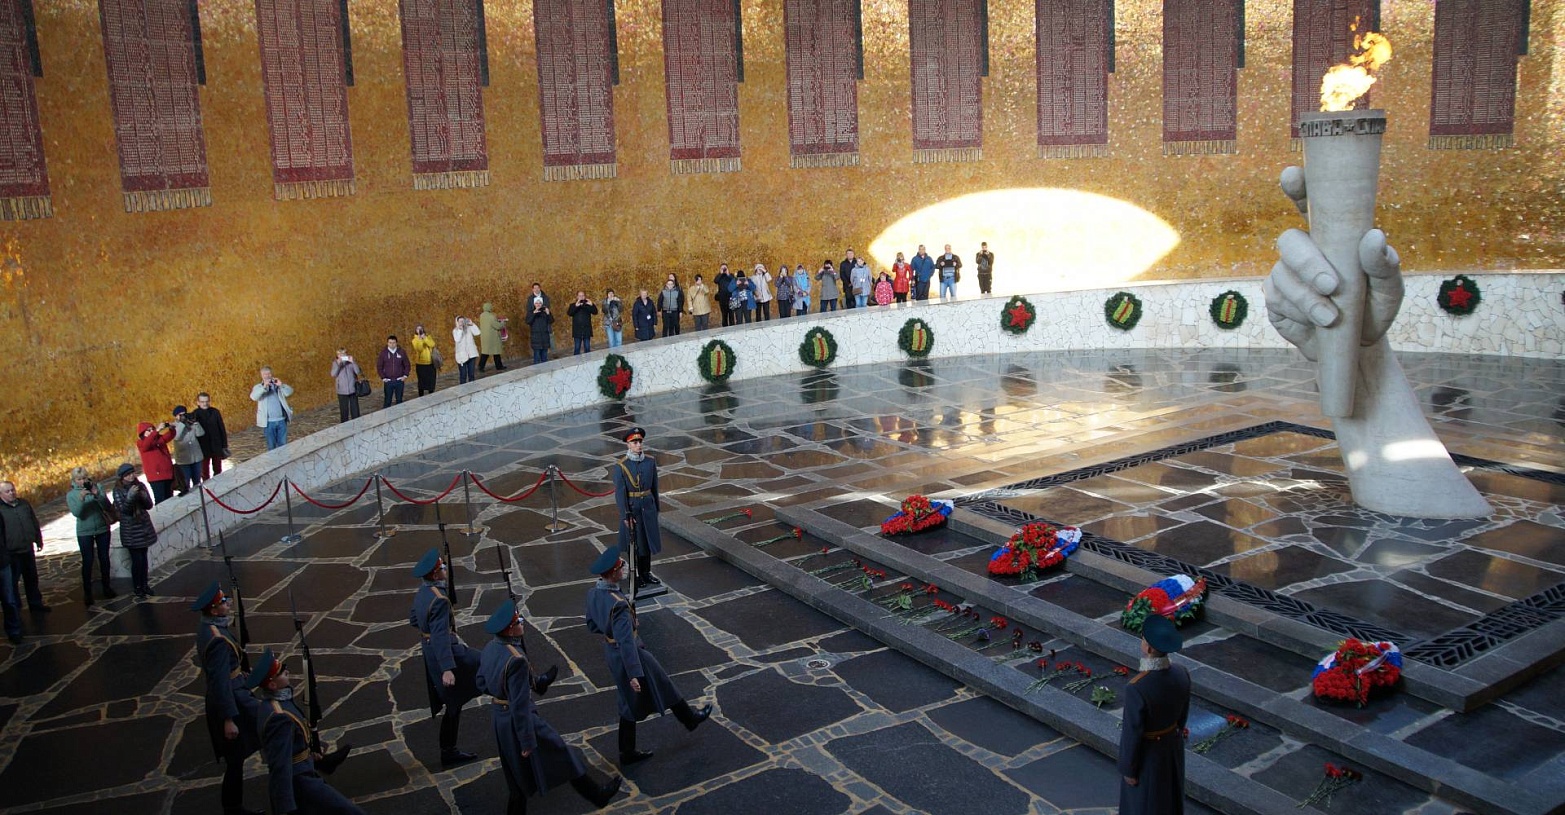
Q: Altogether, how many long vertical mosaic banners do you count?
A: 12